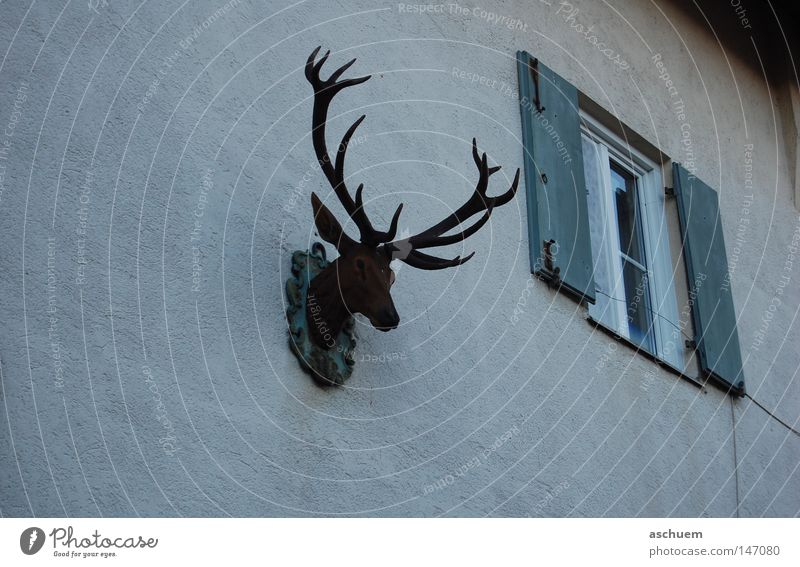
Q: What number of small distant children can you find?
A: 0